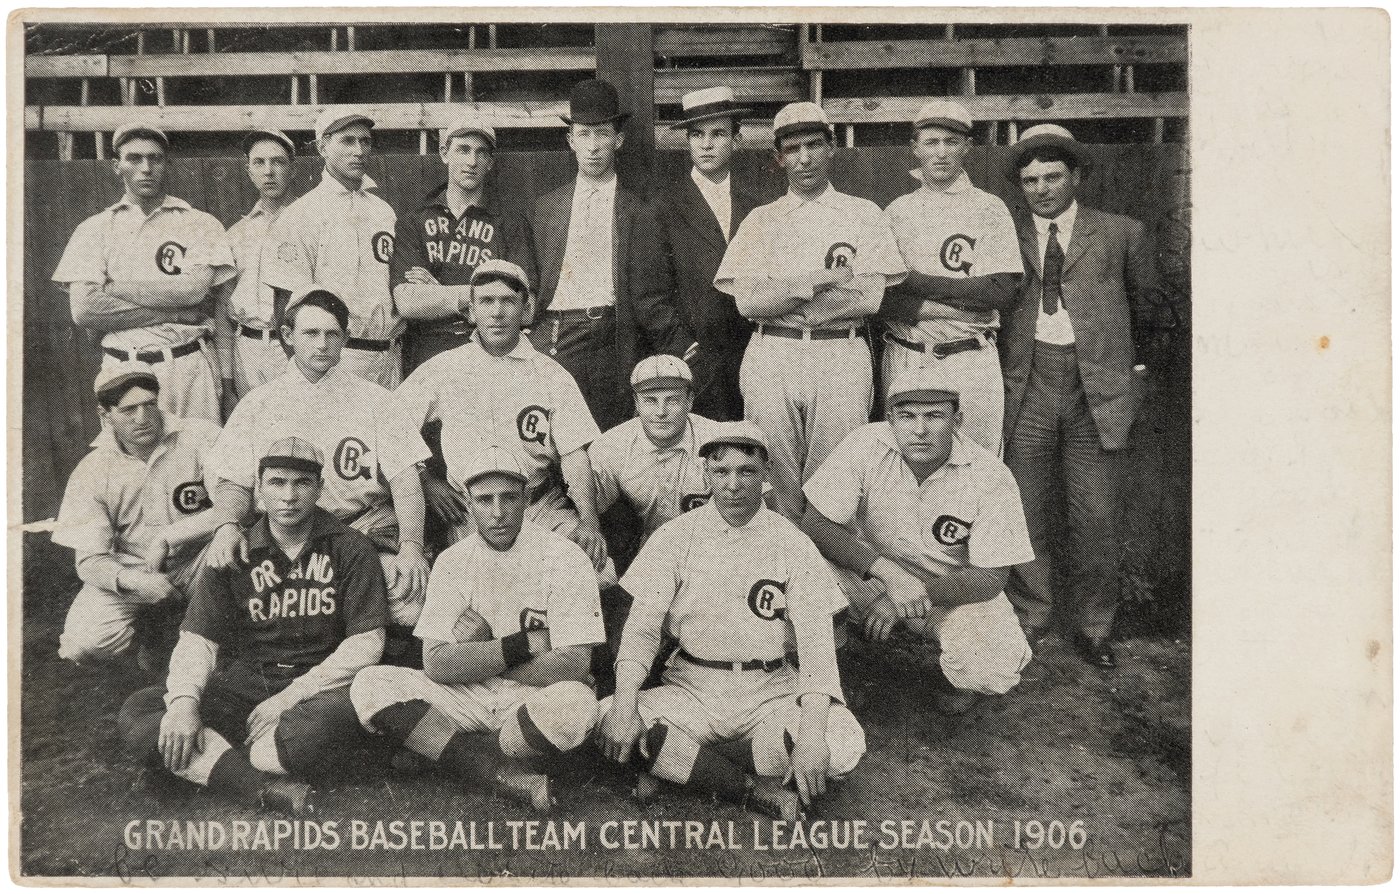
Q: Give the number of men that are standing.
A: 9